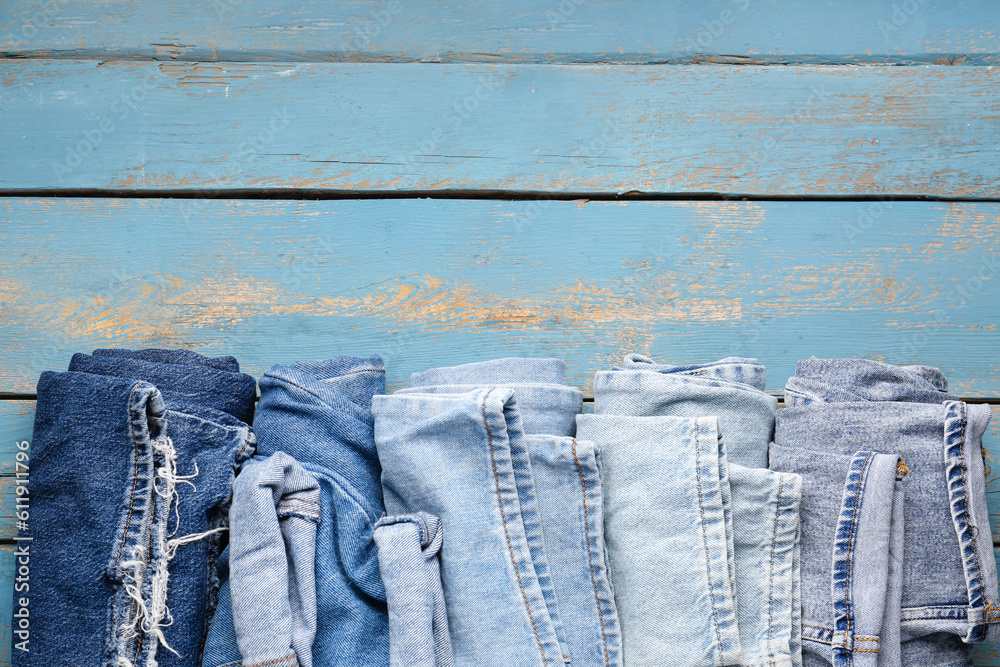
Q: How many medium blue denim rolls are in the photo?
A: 1